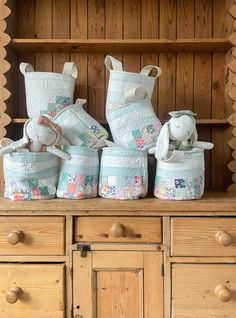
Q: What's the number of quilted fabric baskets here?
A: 8